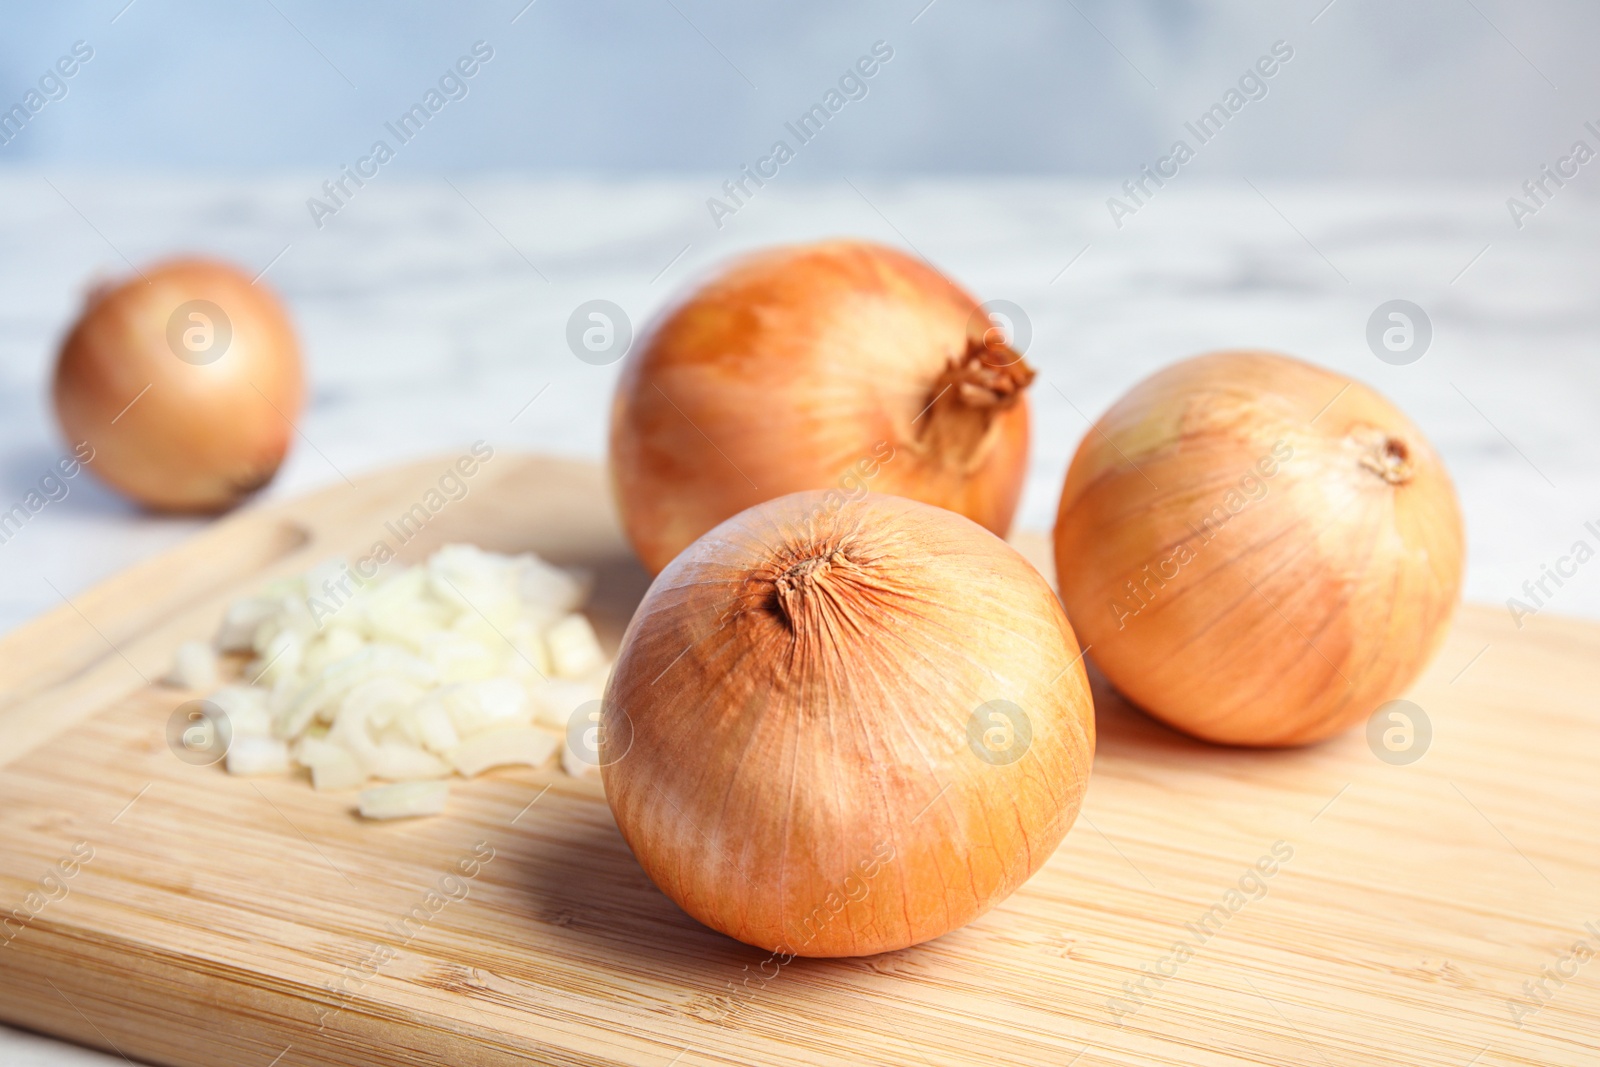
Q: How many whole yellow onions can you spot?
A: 4